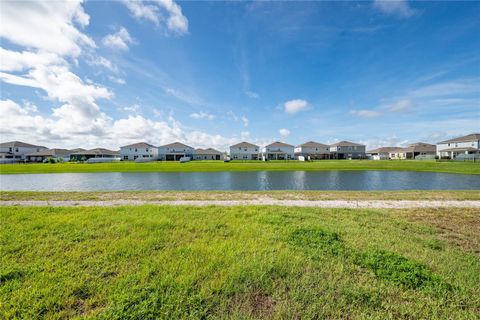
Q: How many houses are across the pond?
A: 13